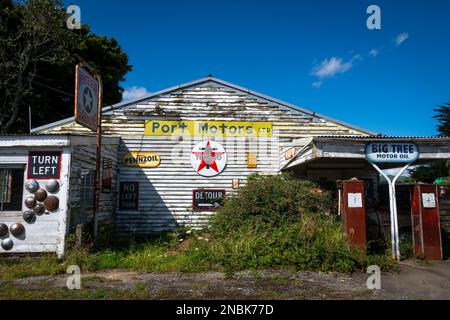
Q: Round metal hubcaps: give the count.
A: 10